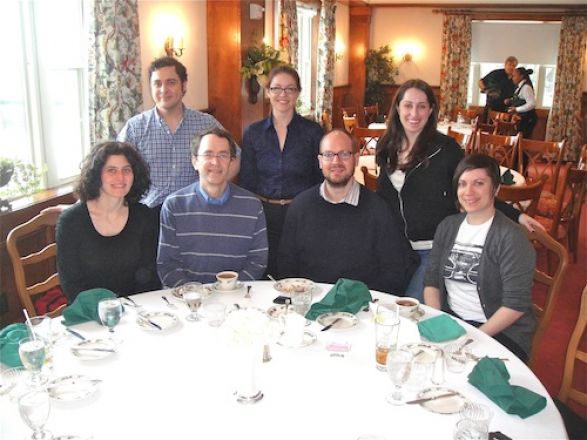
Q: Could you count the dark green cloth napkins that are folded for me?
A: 1